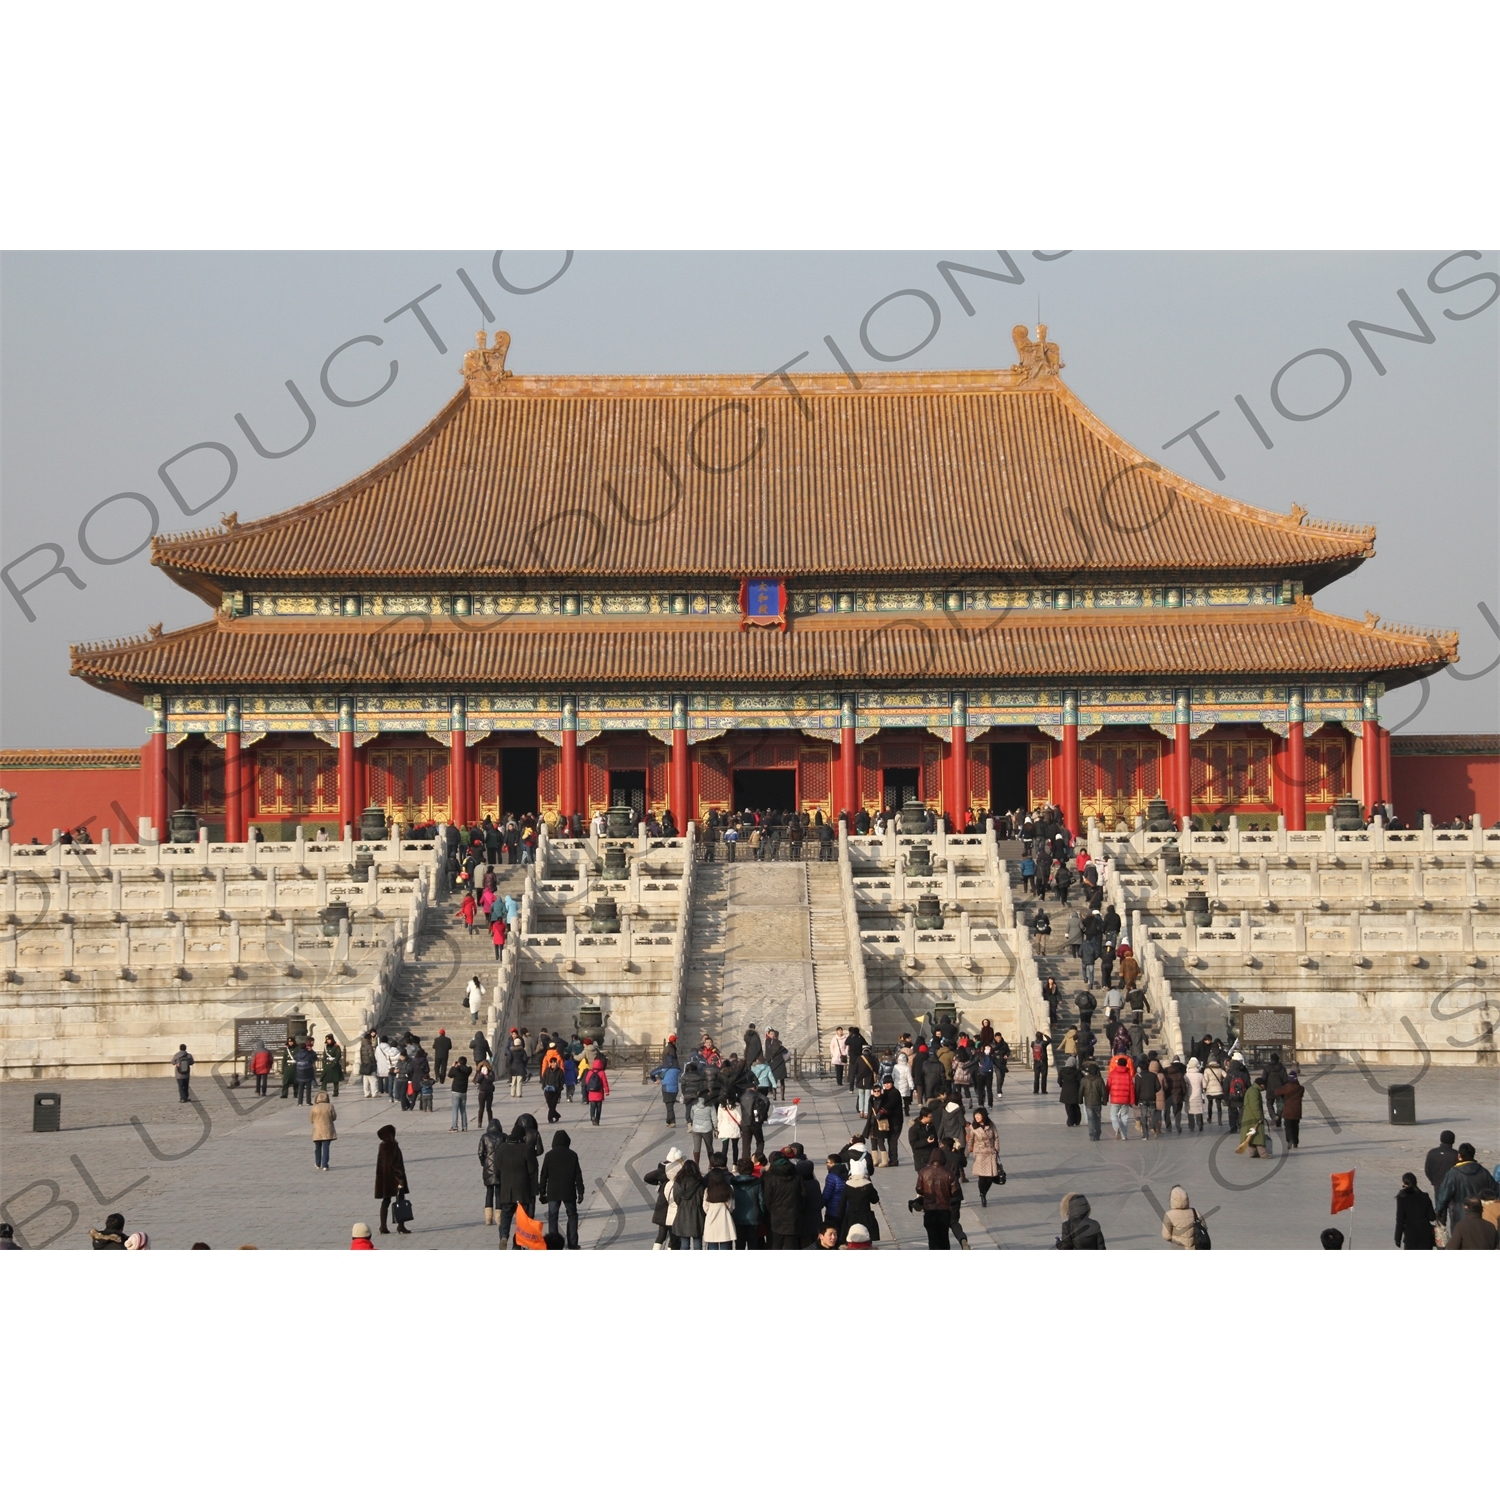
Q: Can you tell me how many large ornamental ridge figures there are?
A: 2